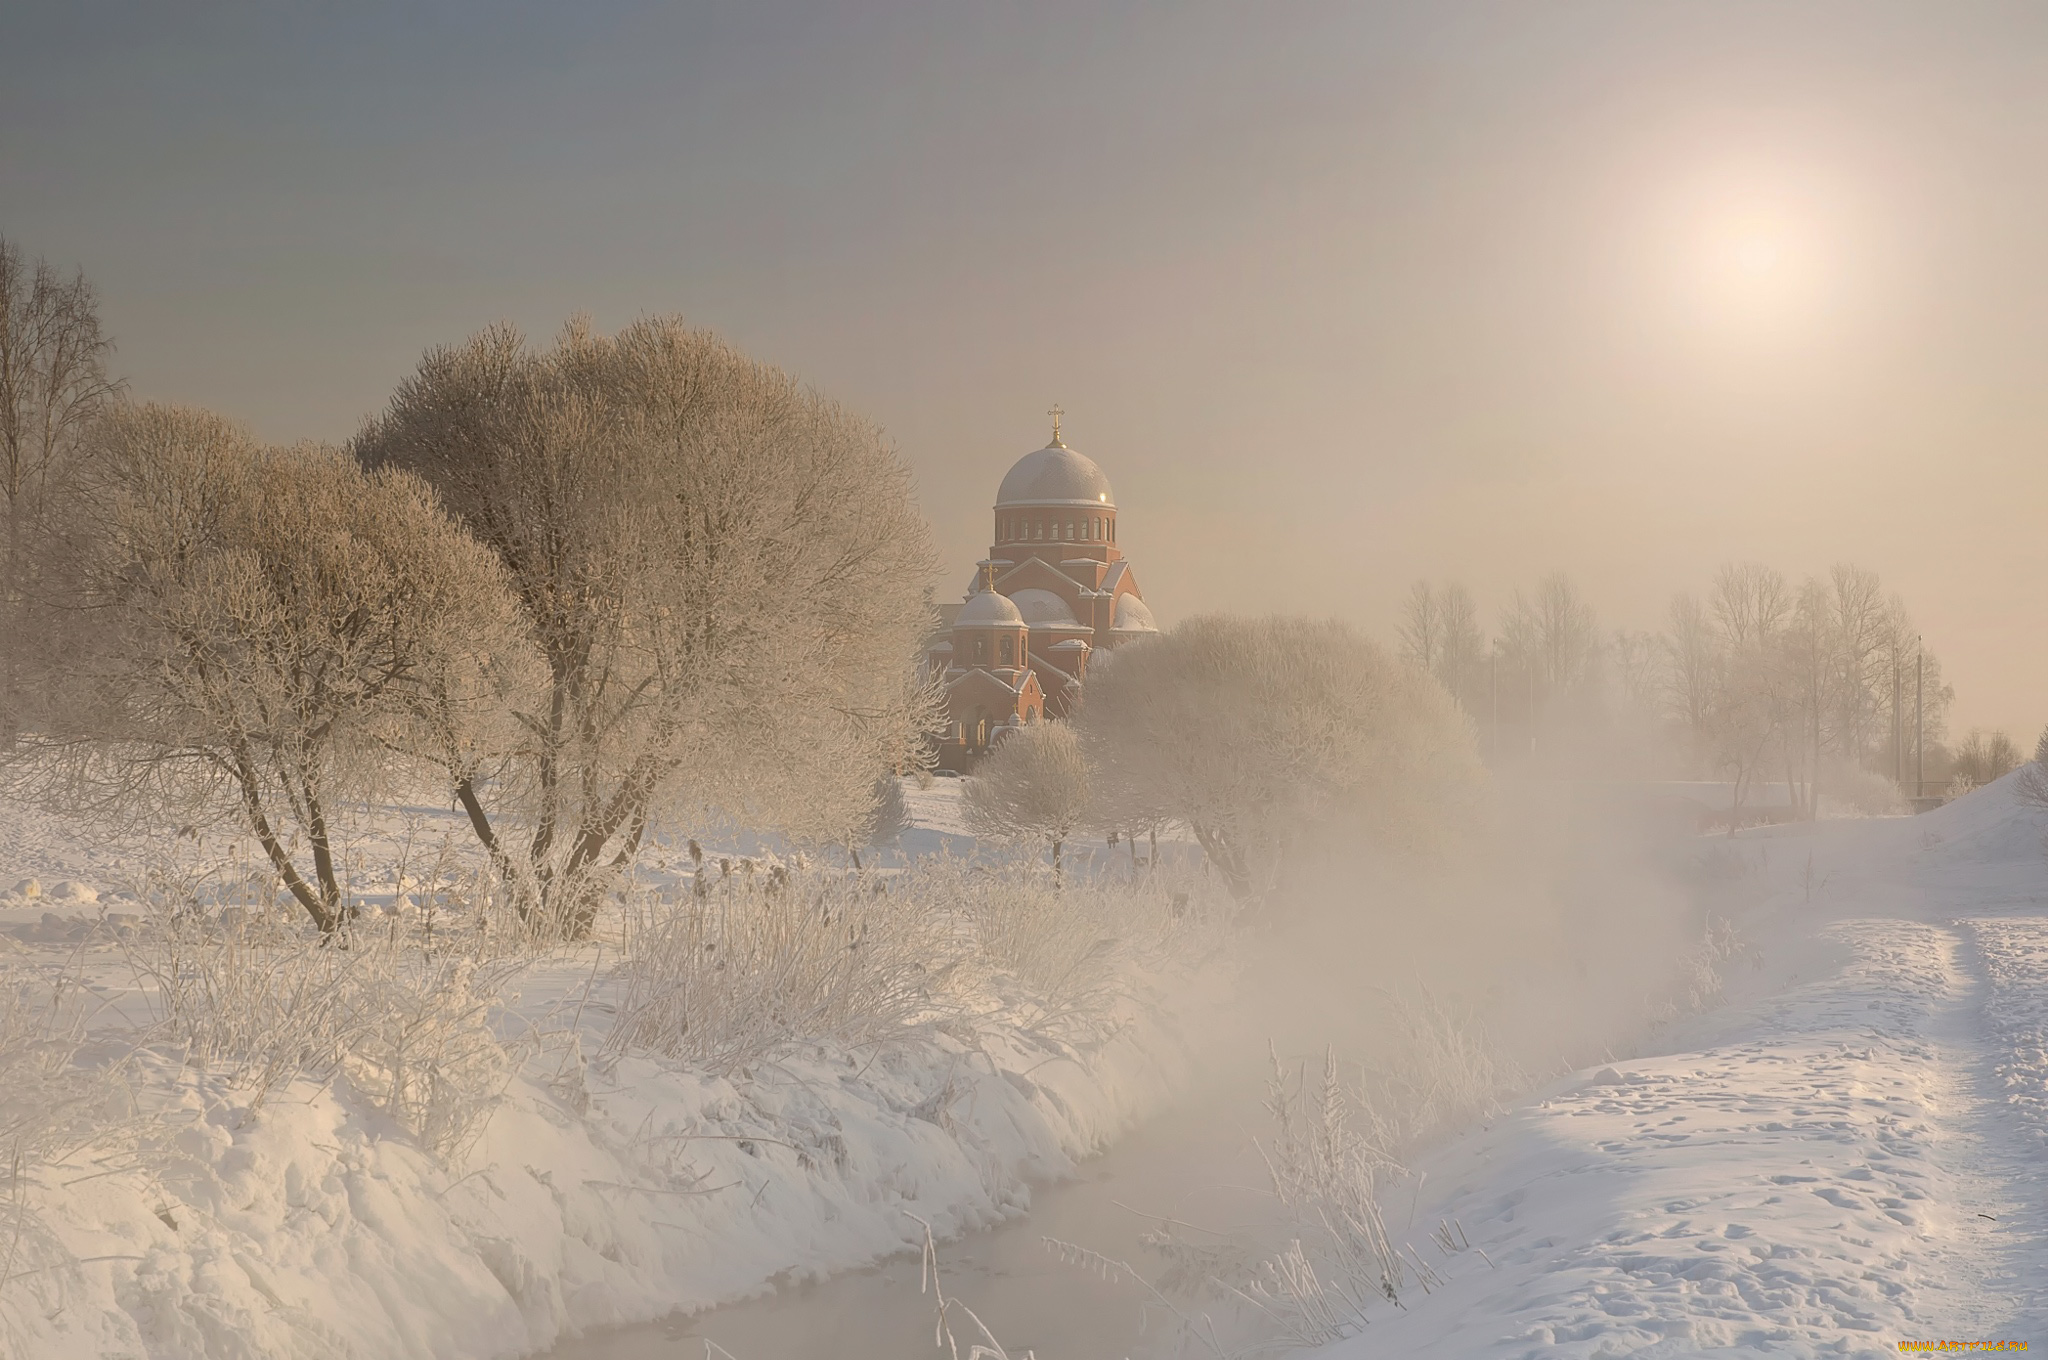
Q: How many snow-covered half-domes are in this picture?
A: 2